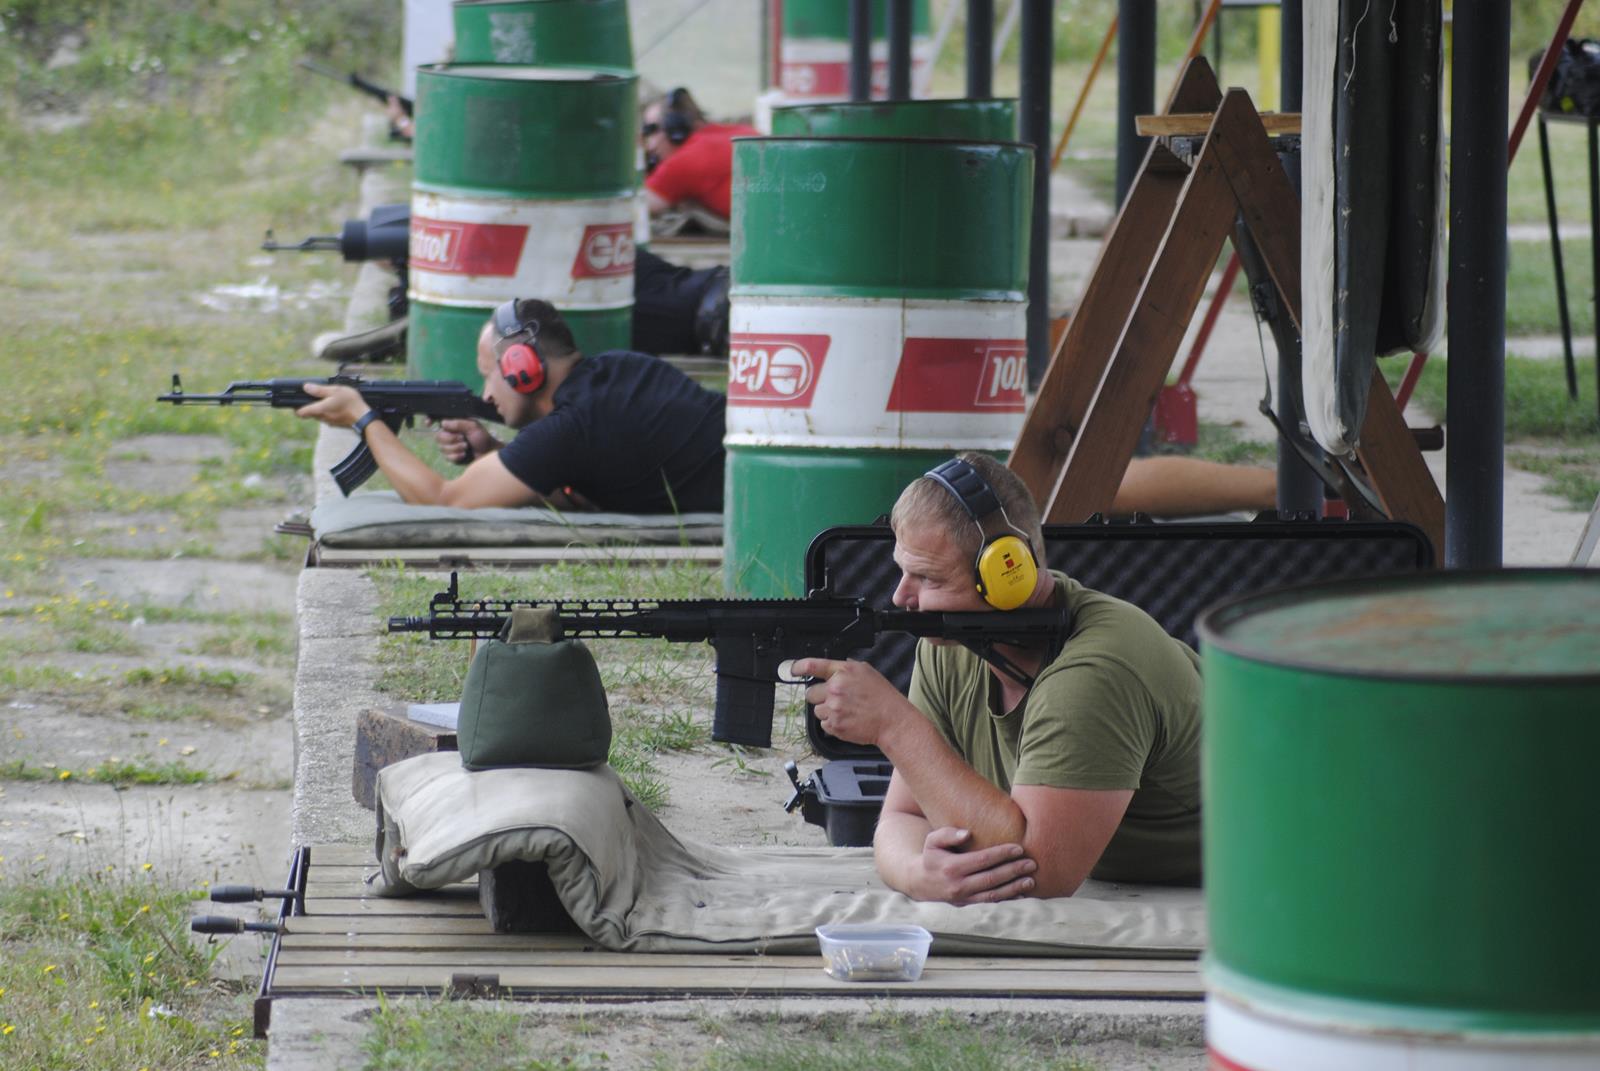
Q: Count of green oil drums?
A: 6